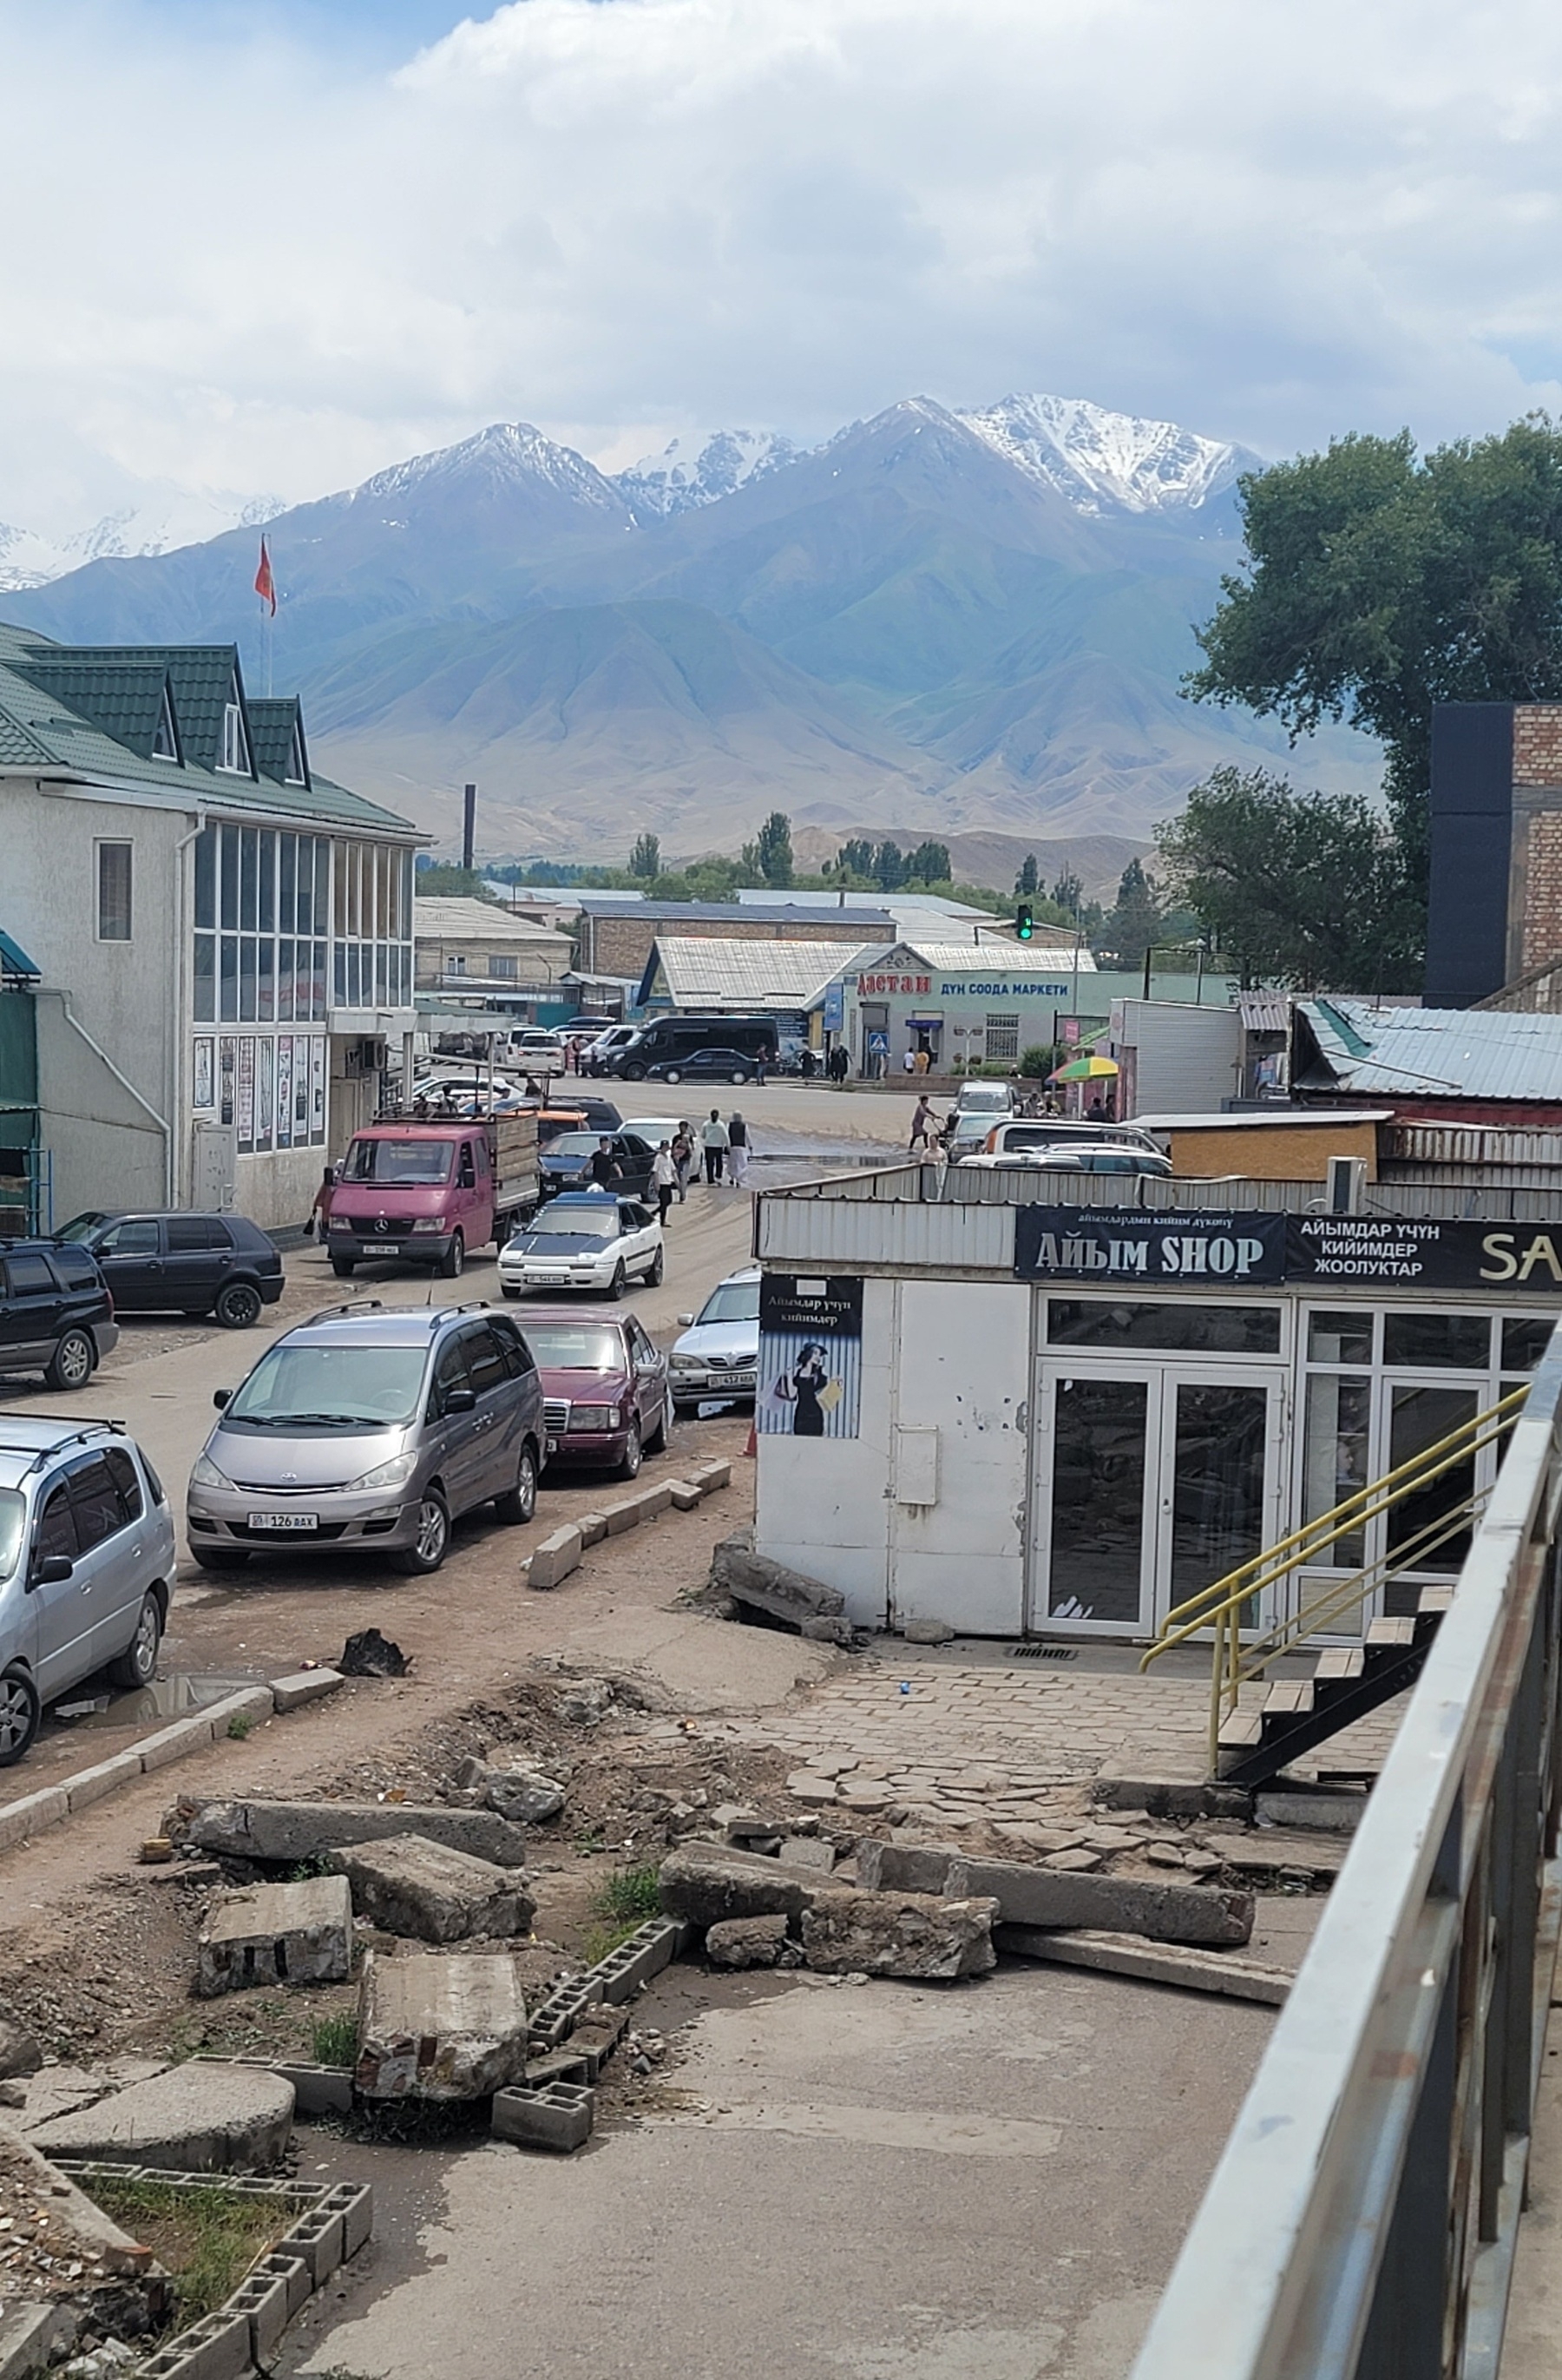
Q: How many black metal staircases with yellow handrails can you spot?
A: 1